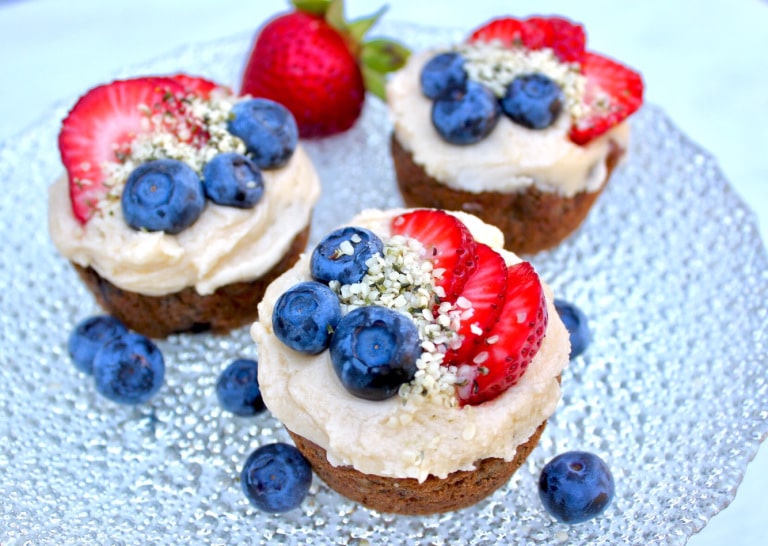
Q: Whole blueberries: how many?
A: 15